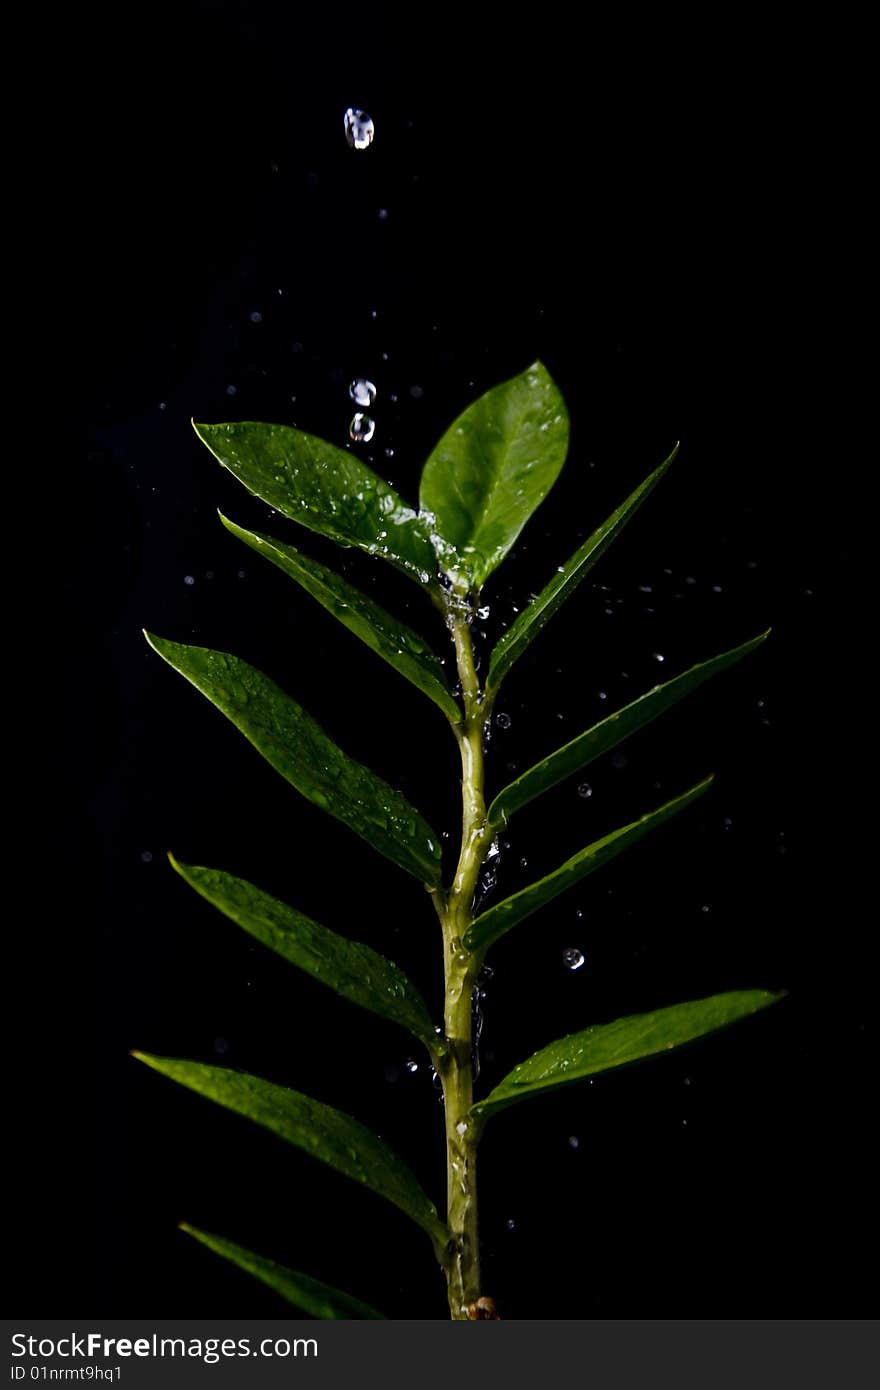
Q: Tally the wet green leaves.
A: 11